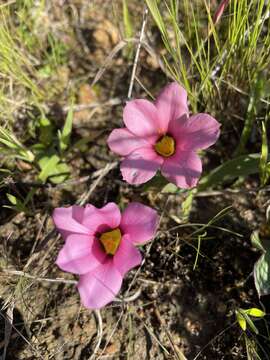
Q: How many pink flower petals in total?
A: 12